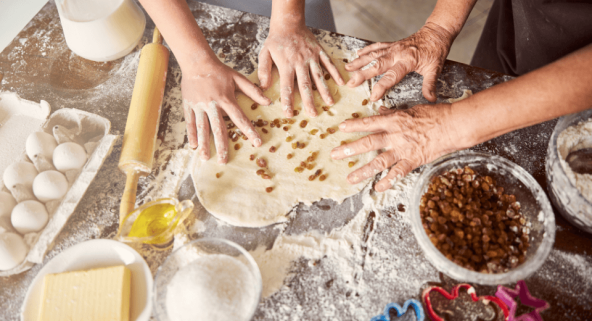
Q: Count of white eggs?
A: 7